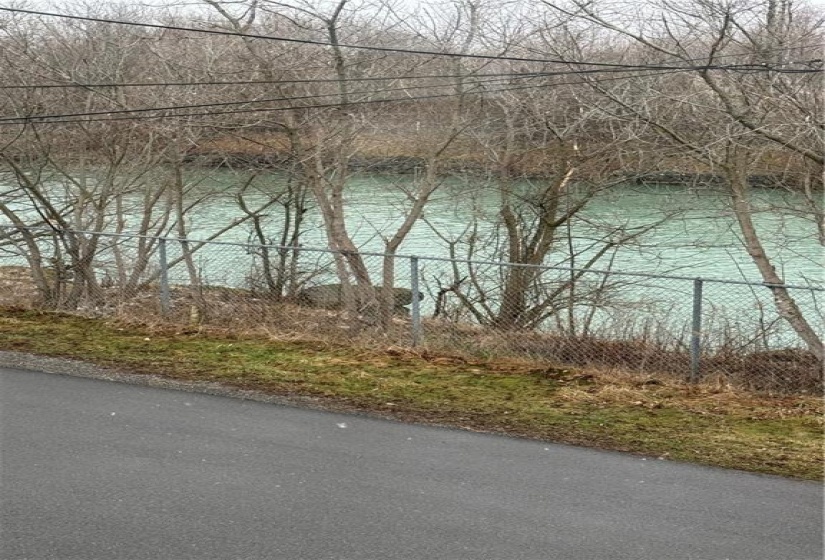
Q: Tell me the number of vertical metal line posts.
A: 3